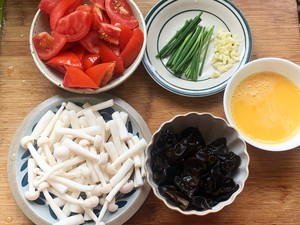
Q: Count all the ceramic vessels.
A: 5